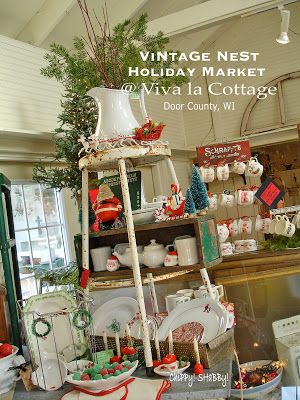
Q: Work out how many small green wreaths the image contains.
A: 2